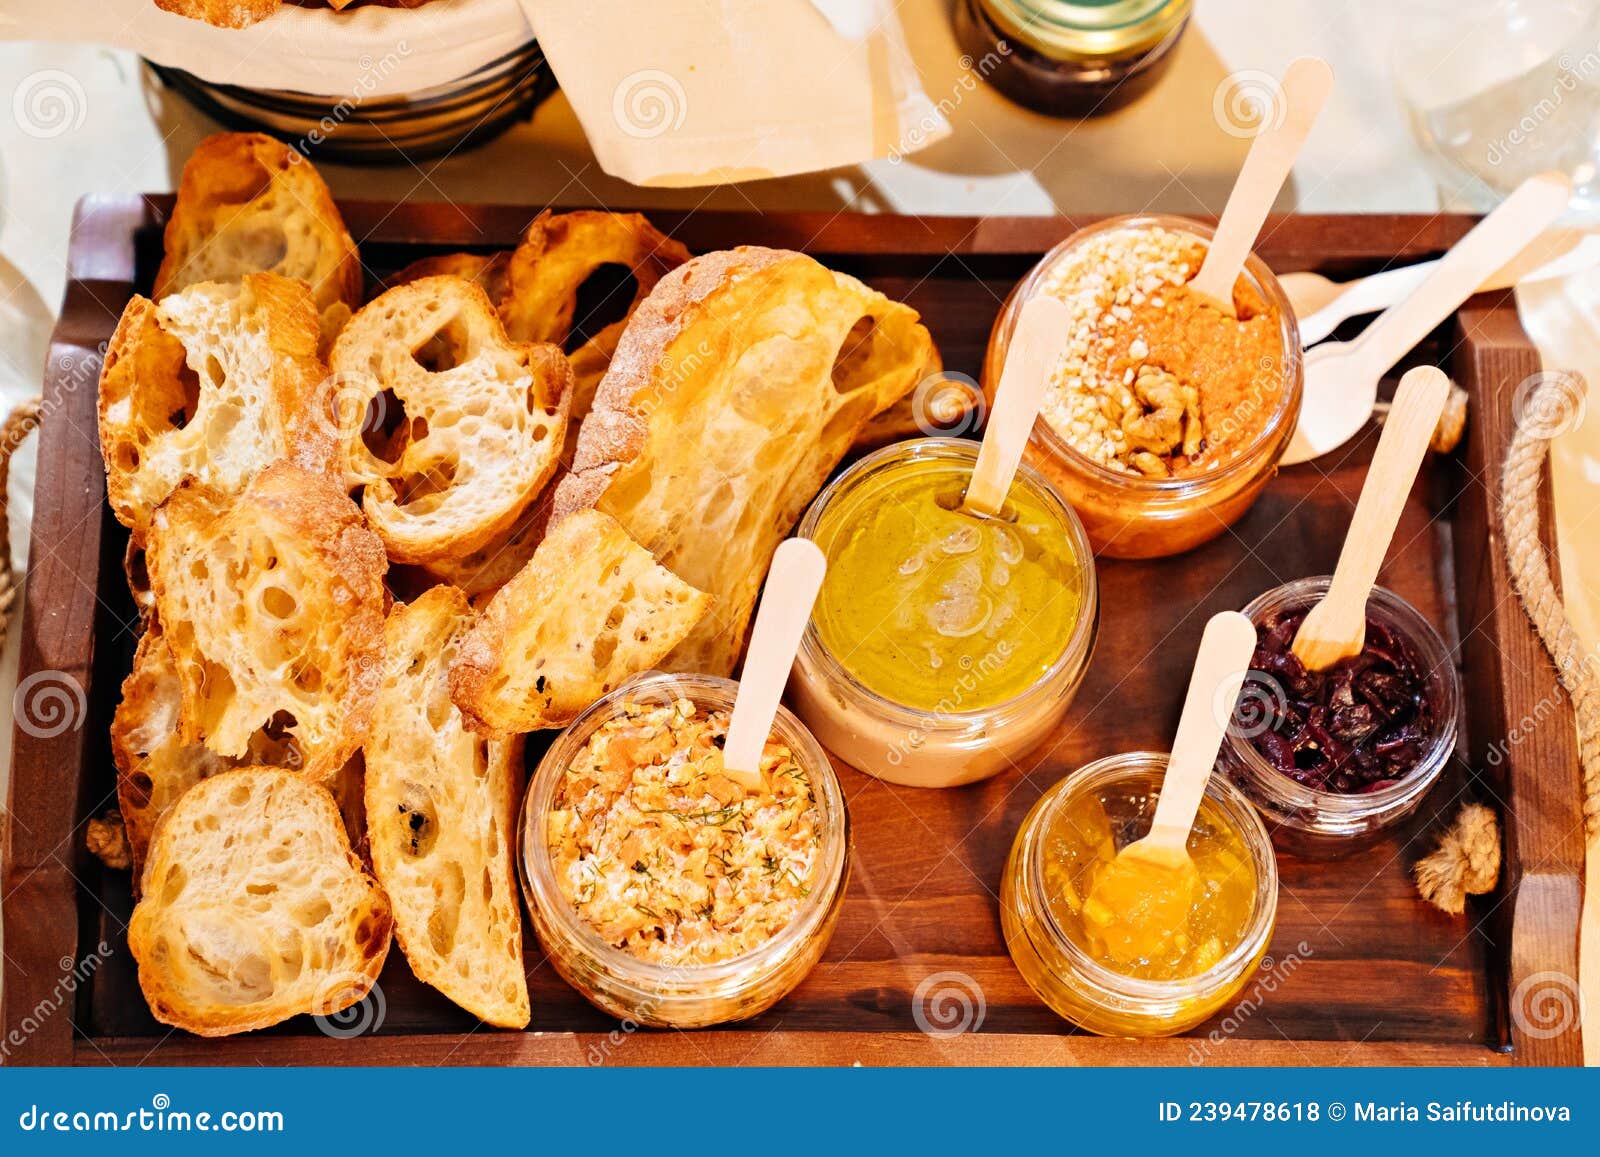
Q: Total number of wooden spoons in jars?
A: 5